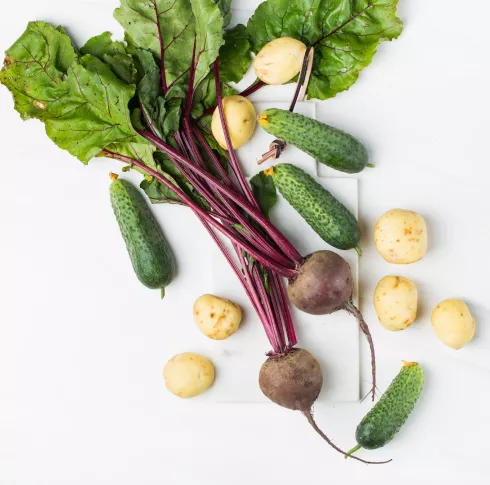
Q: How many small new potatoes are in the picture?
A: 7